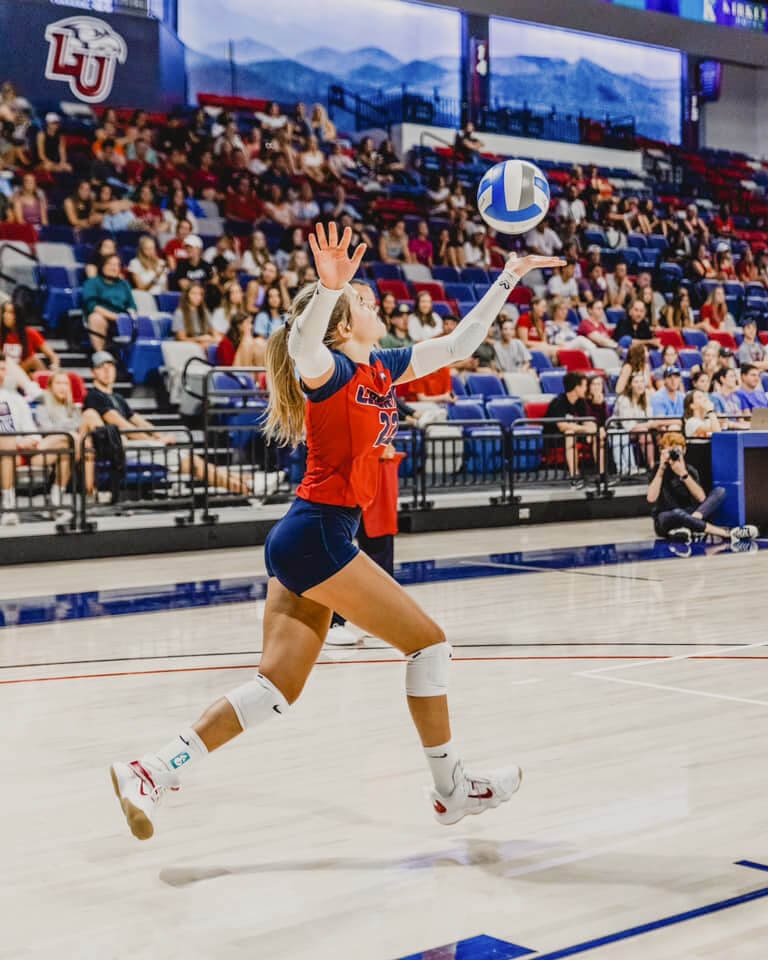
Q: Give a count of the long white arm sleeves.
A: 2